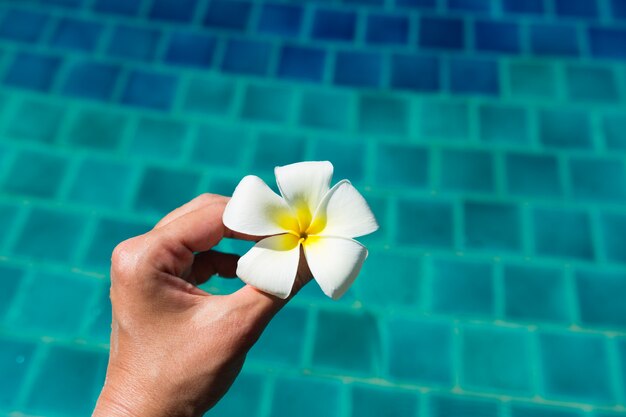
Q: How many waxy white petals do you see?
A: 5